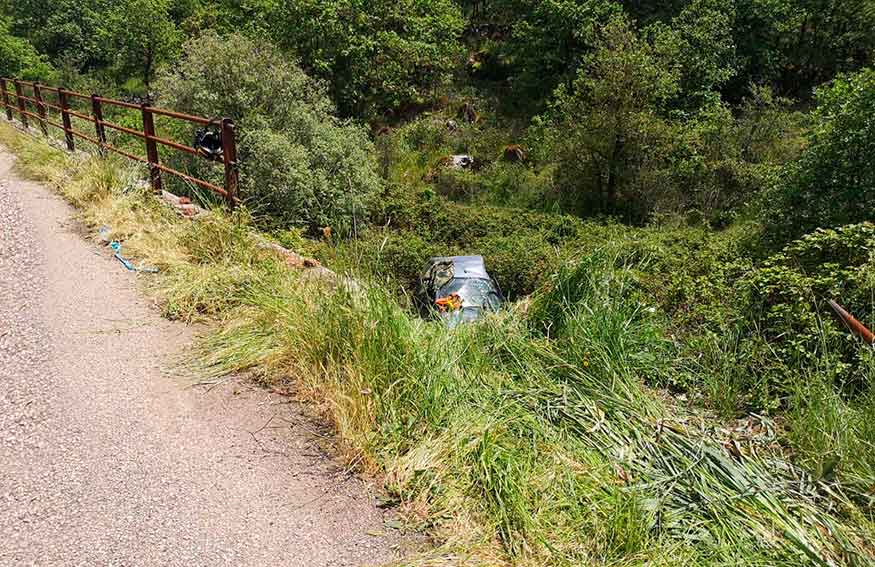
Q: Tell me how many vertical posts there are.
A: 7